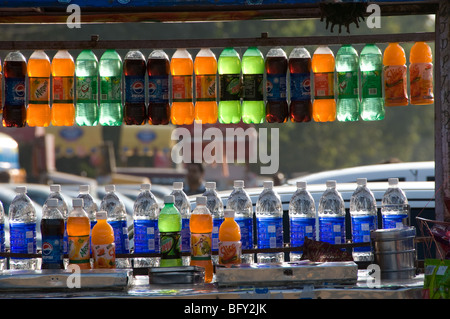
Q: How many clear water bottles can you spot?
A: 14